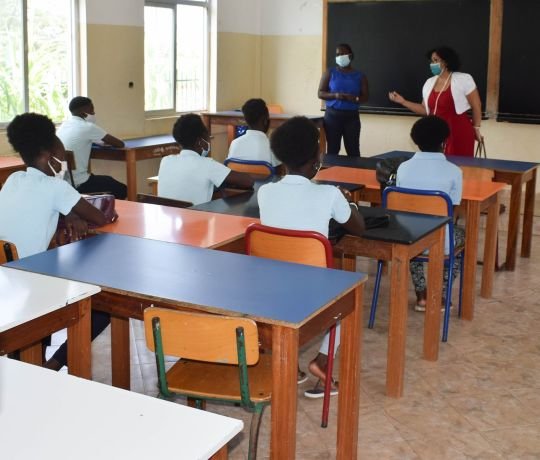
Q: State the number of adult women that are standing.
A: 2